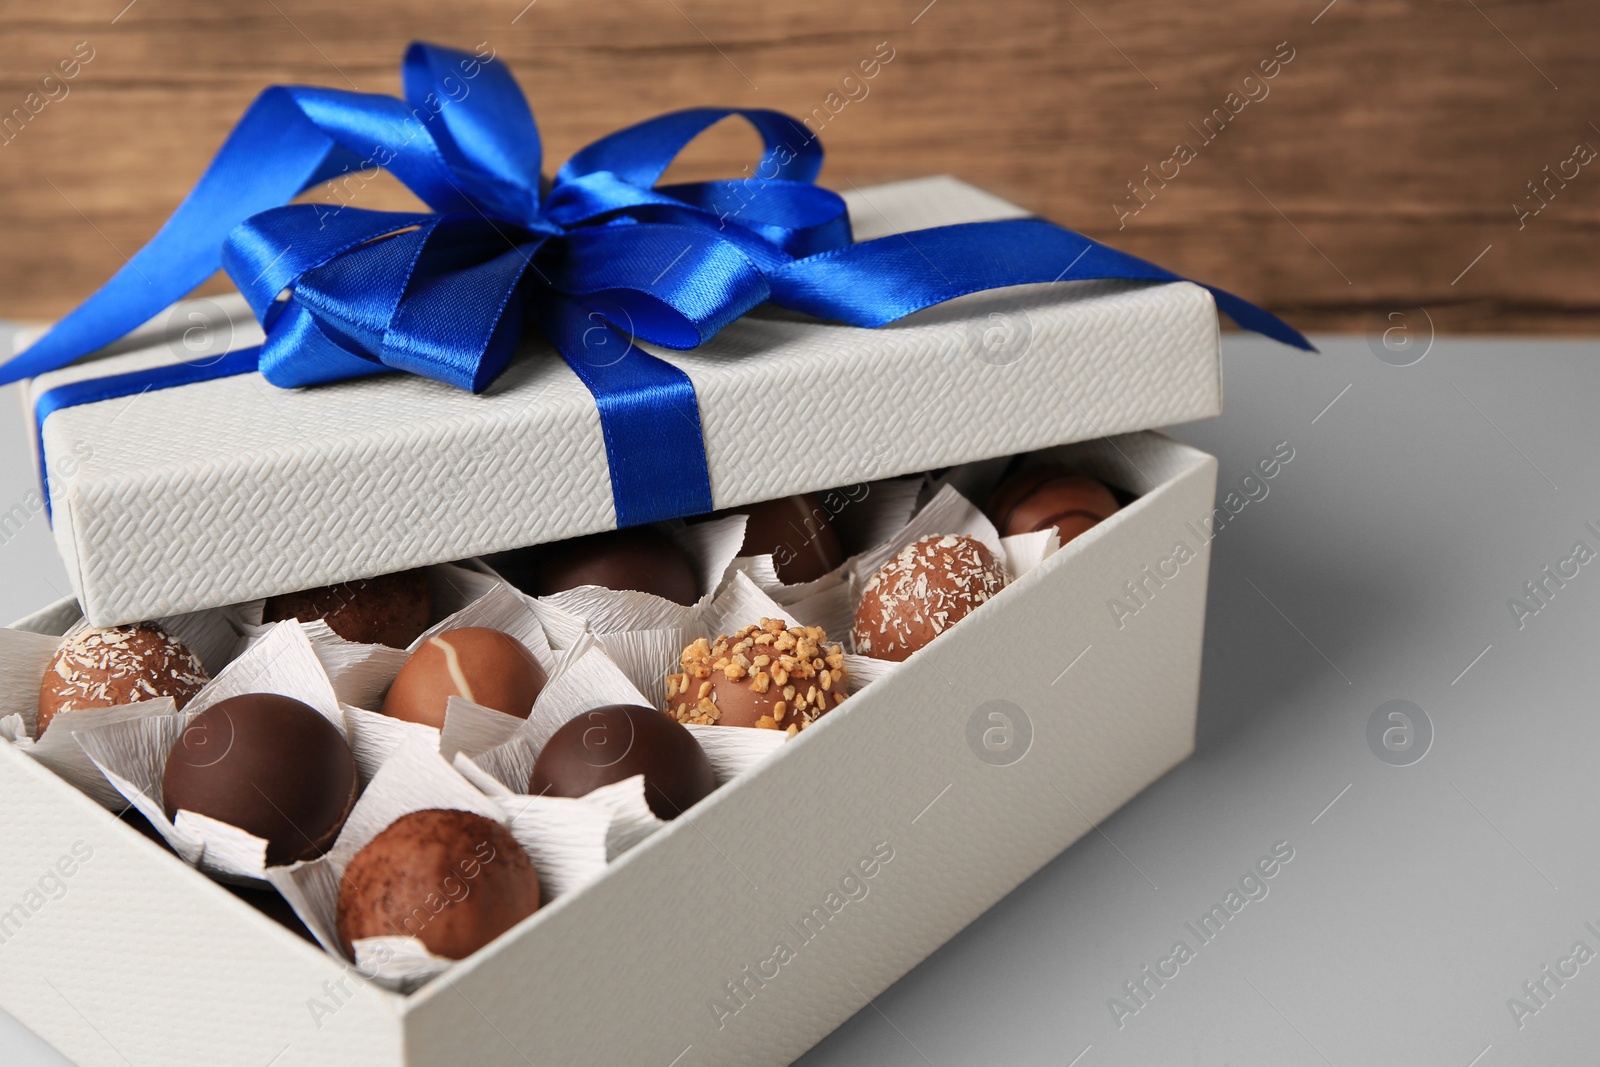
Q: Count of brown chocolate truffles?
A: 11